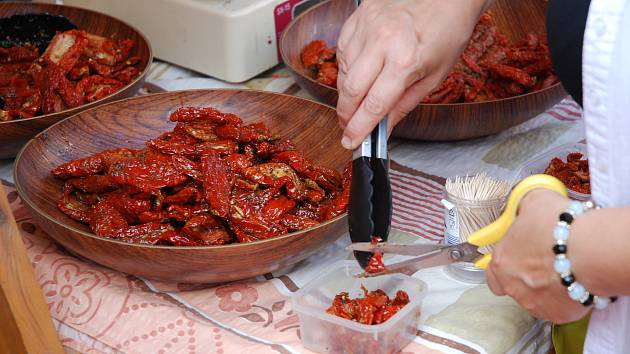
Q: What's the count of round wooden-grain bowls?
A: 3